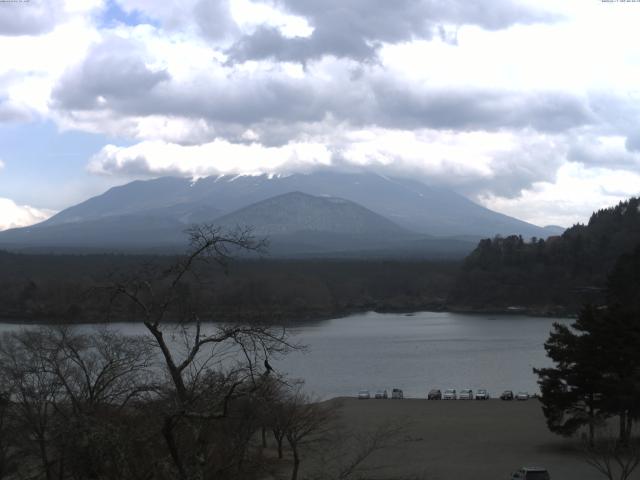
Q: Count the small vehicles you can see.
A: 10